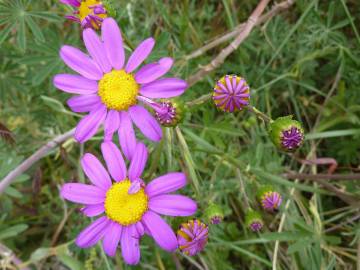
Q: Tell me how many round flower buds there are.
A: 7